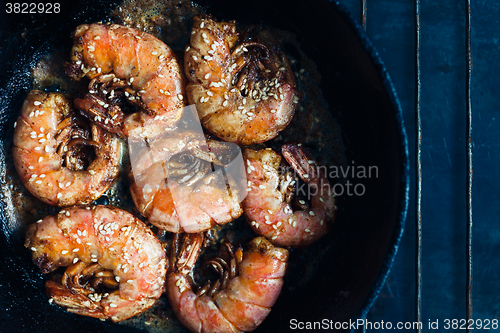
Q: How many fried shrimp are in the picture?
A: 7